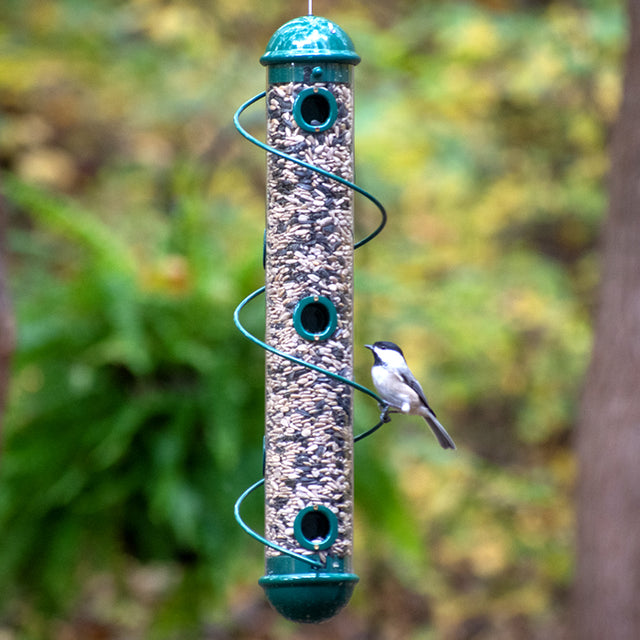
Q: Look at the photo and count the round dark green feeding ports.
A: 3